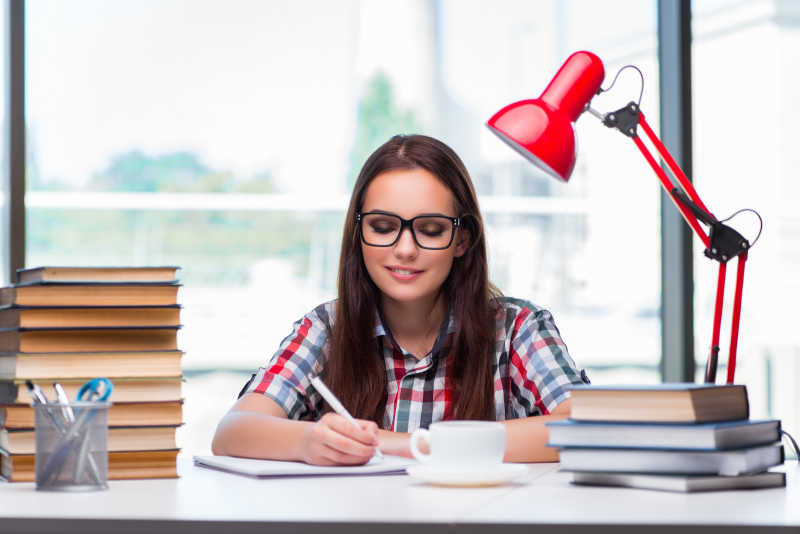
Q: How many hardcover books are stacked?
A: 13